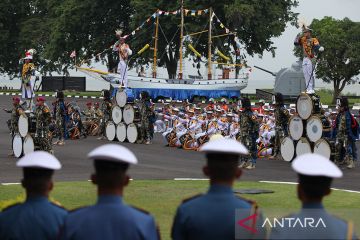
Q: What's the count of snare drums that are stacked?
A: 15